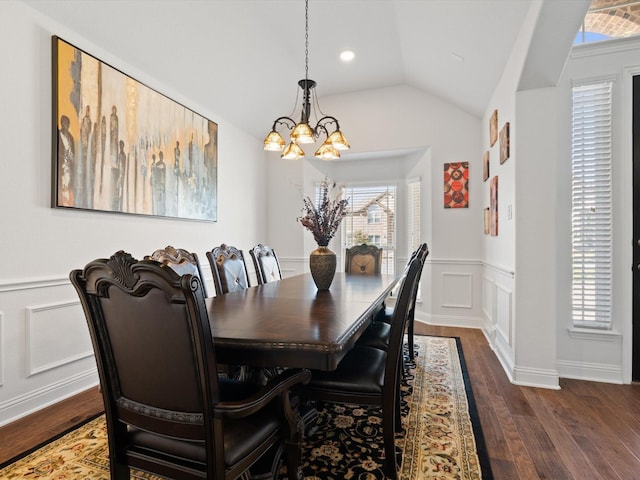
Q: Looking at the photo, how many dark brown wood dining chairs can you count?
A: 8